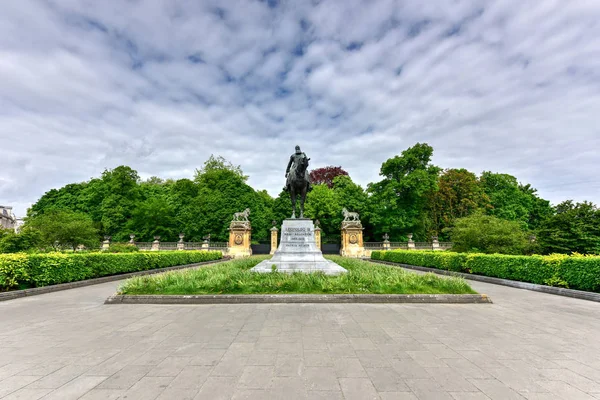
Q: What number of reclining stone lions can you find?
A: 0